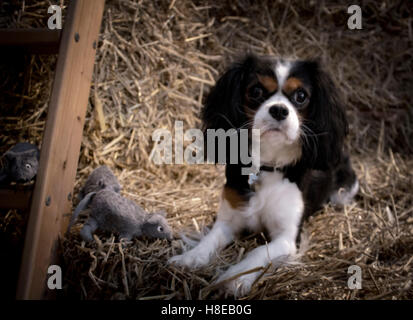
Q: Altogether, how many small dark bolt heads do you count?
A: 4